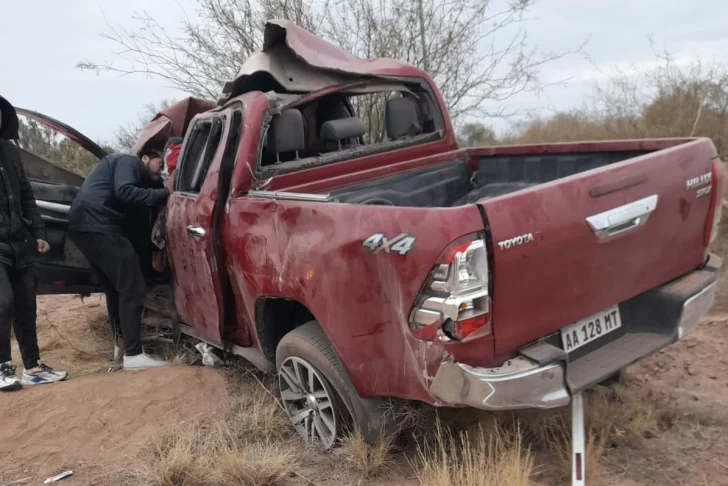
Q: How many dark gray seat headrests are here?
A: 3